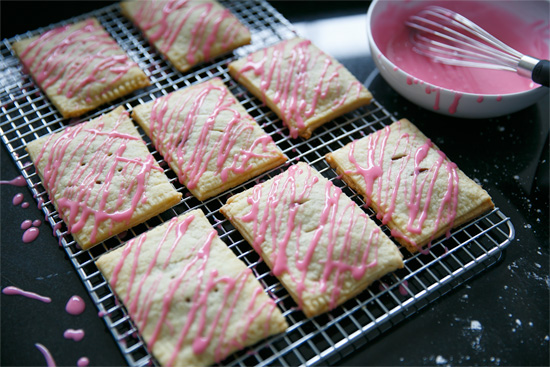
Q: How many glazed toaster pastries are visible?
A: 8